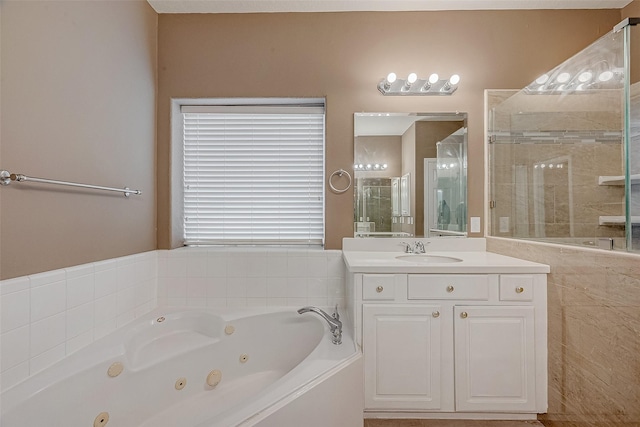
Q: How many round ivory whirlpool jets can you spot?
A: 6